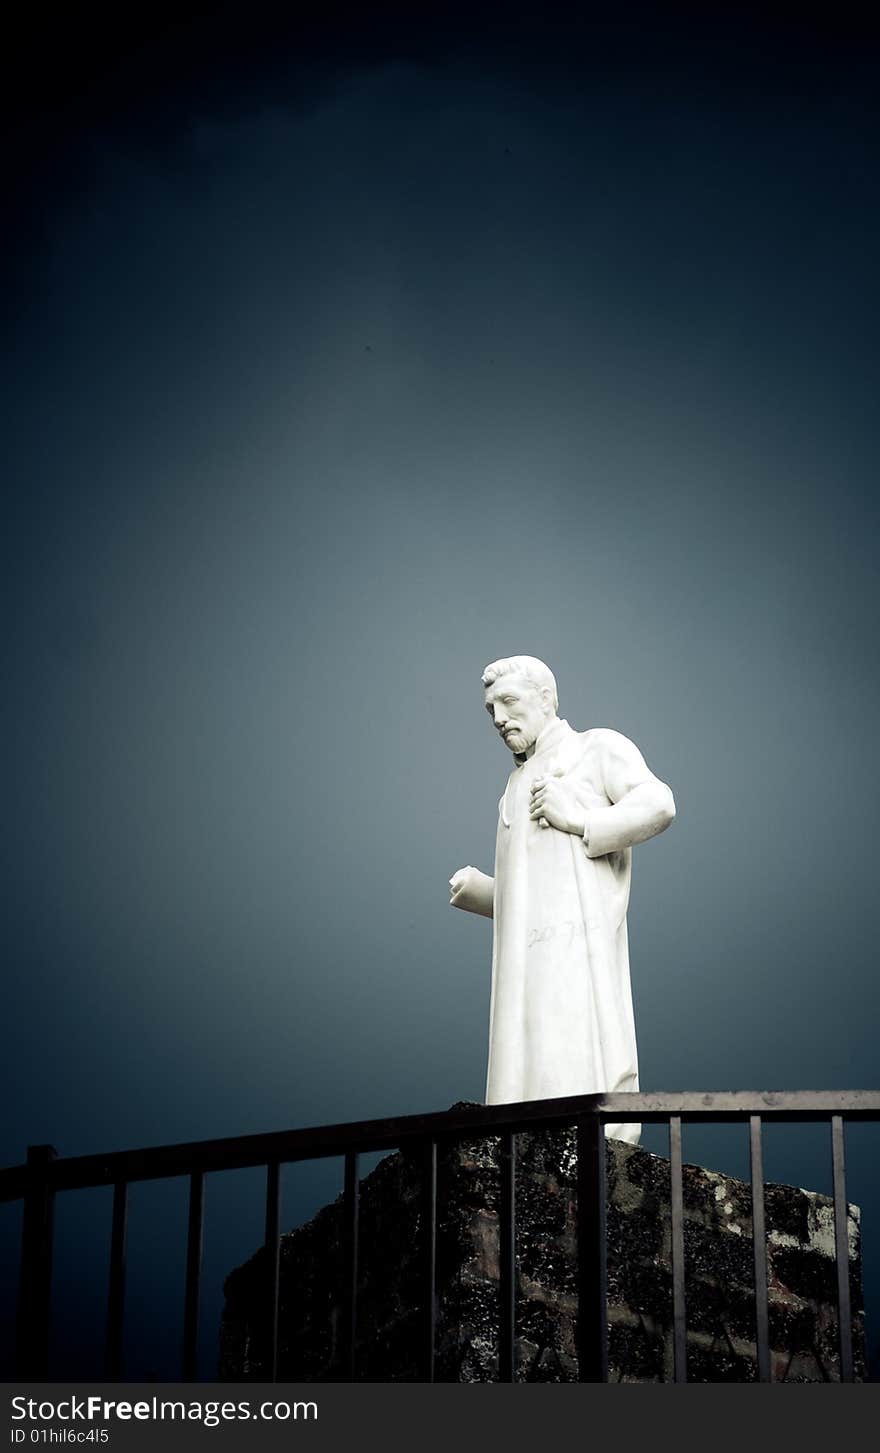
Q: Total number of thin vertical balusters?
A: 9